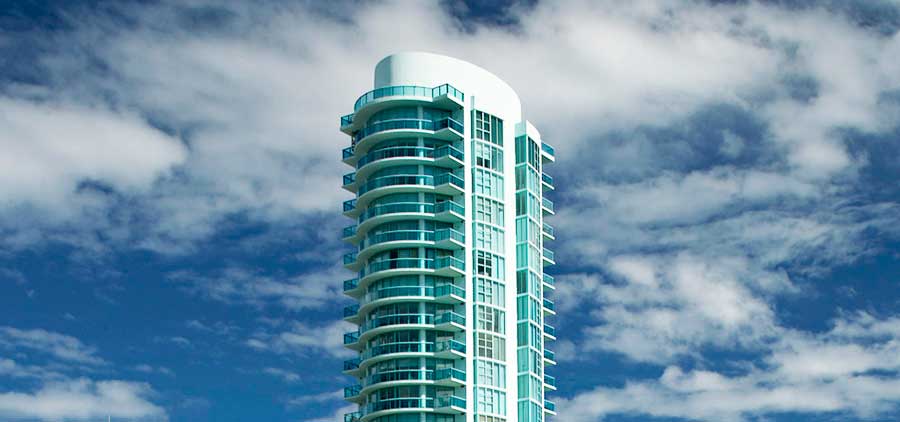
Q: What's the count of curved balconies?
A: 12